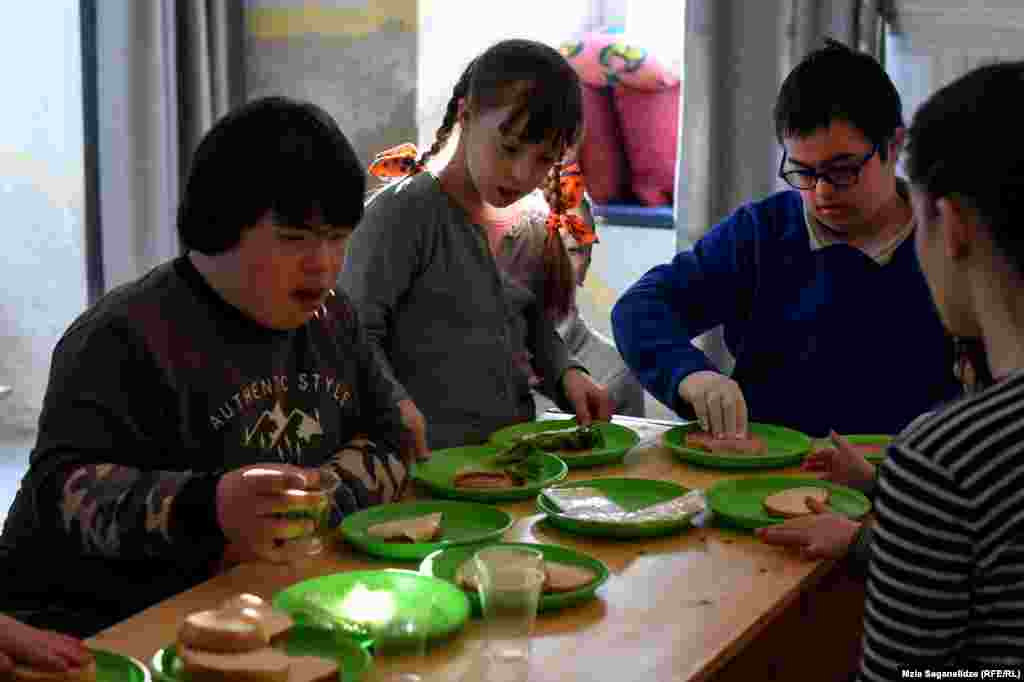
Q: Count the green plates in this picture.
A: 11